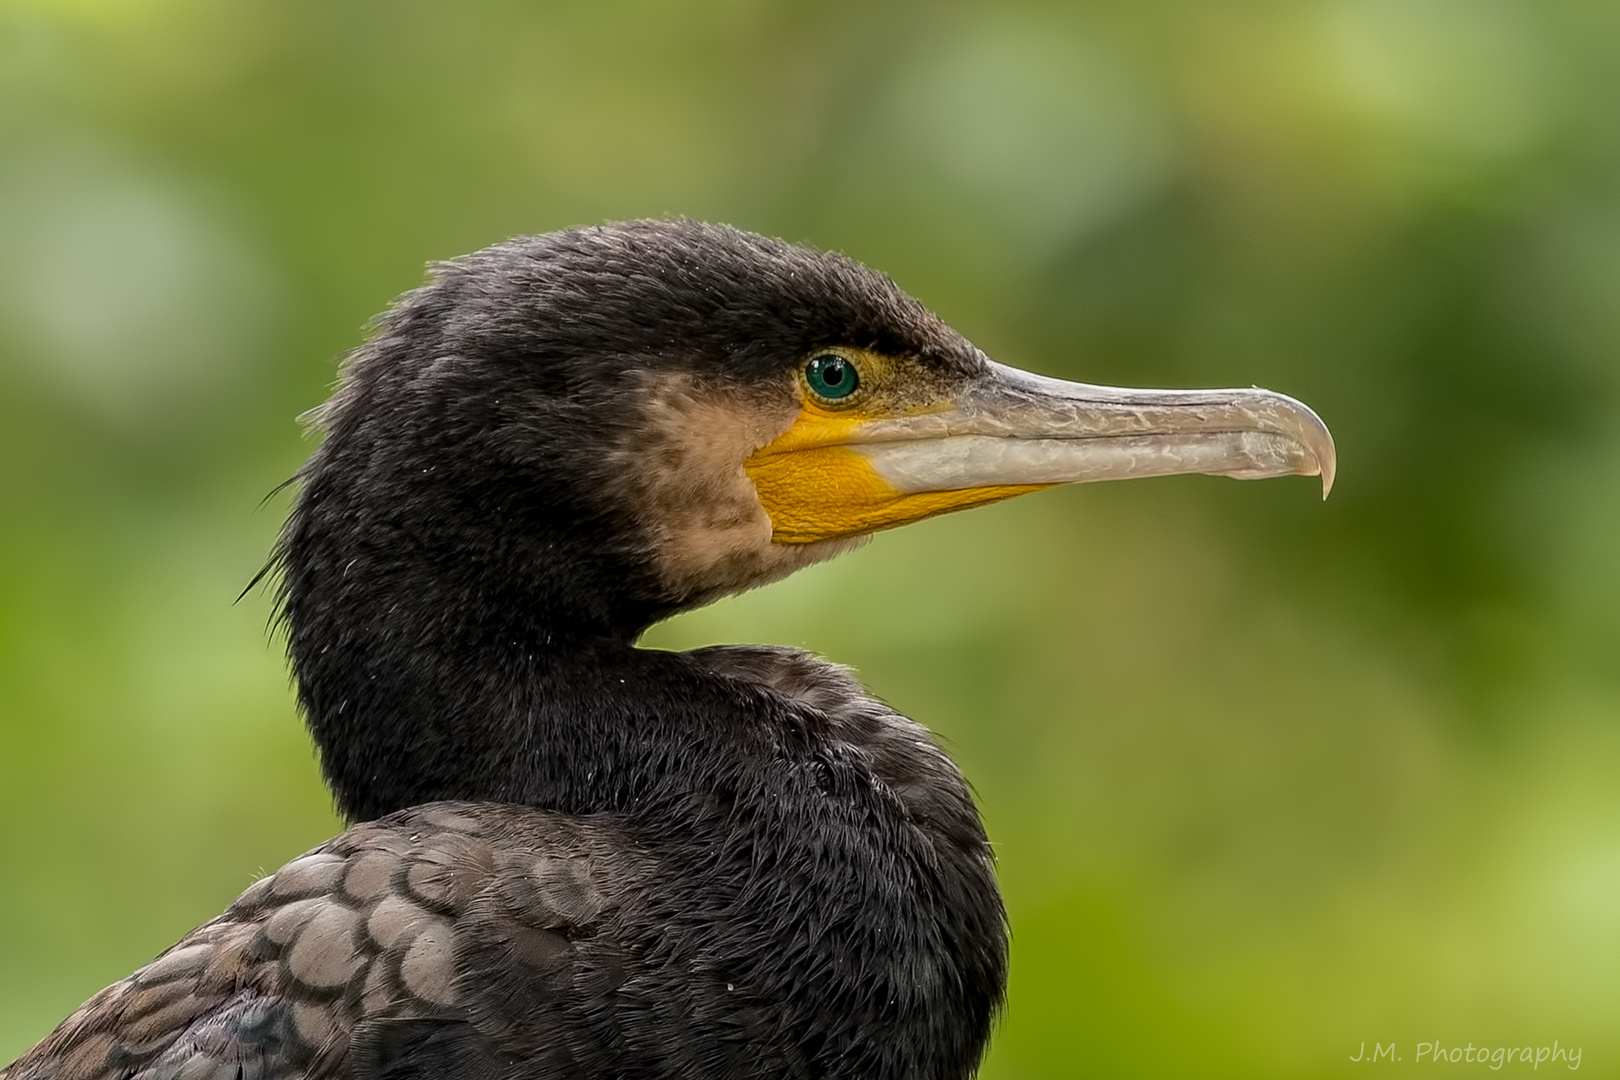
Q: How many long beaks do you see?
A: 1